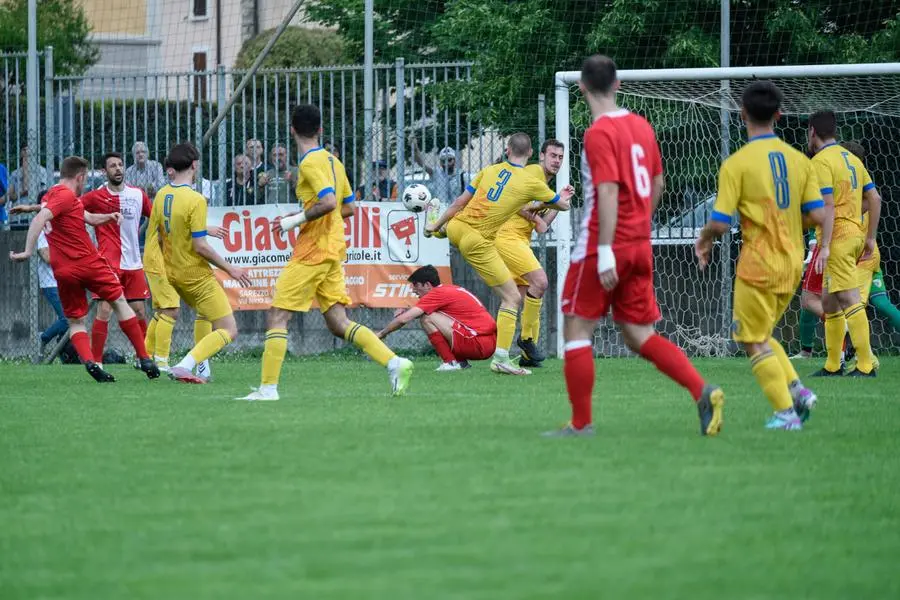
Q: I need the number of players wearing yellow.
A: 8